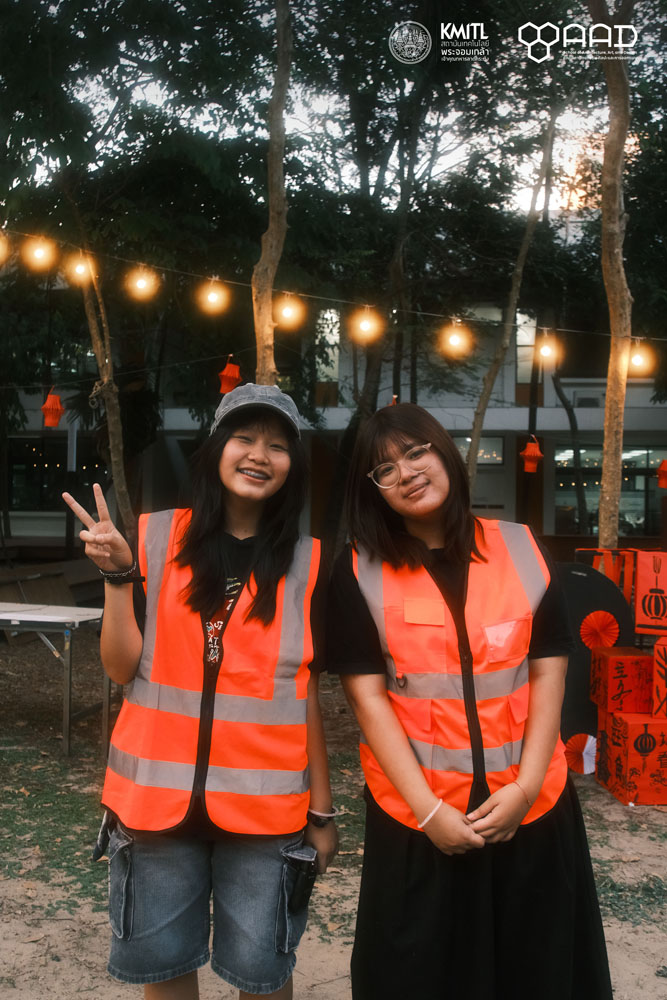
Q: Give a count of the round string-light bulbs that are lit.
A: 10